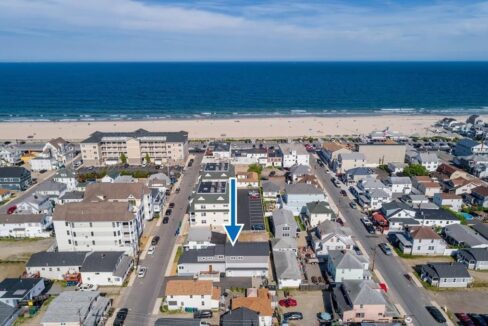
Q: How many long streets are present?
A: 2